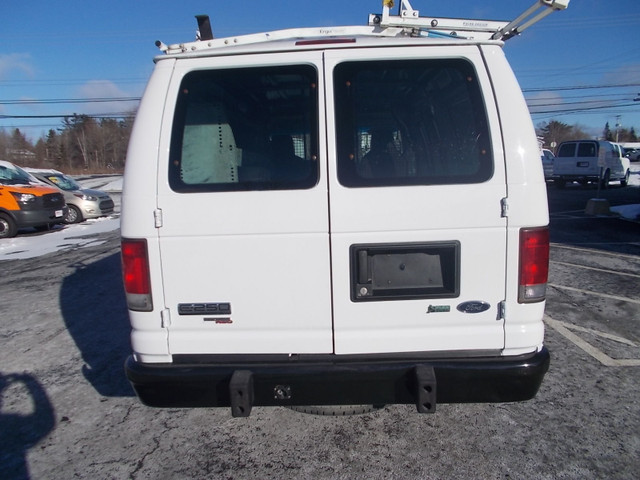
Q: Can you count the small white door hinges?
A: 4